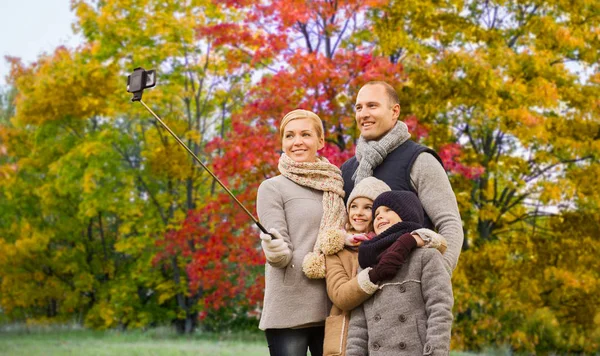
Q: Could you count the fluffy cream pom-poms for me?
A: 2